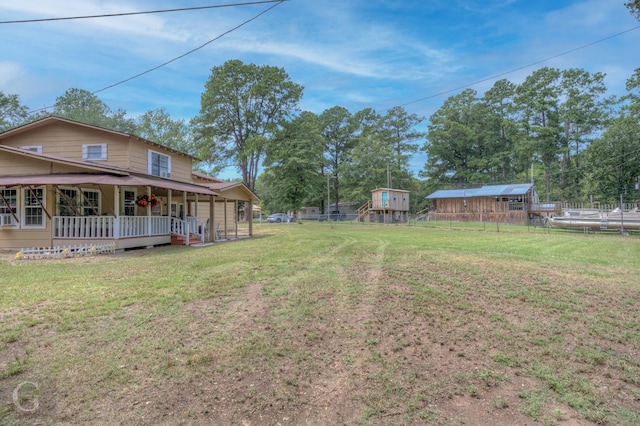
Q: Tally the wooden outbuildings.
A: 2